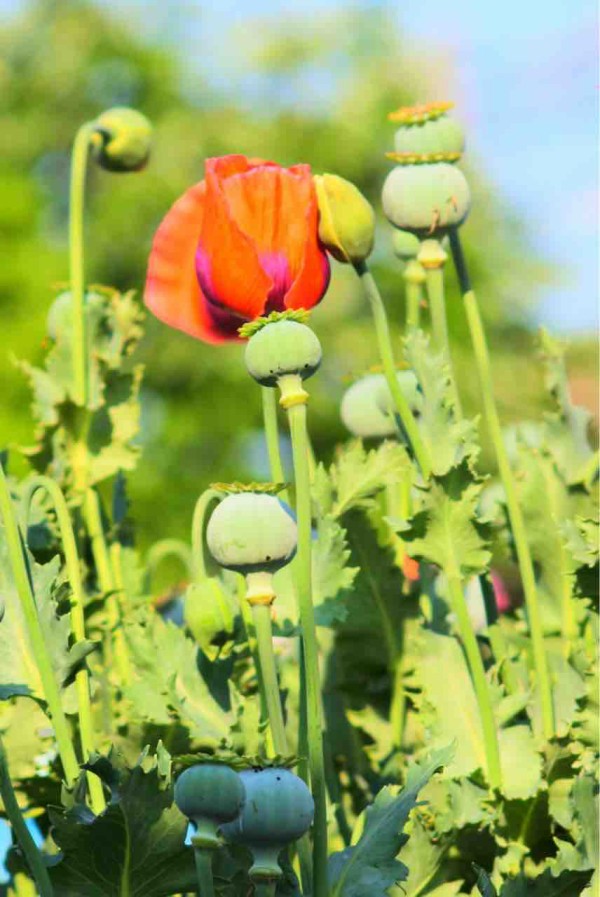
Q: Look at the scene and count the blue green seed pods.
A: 2